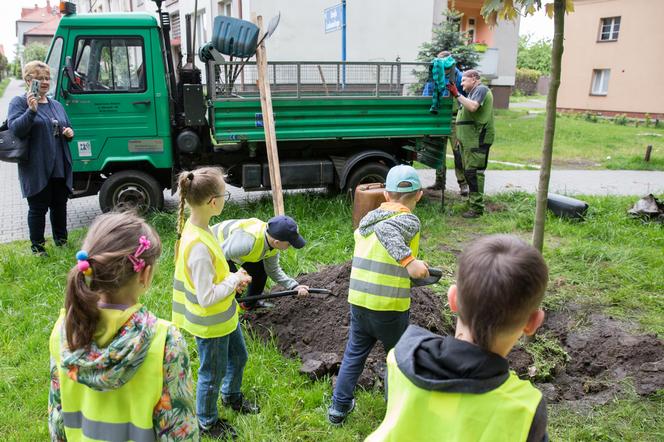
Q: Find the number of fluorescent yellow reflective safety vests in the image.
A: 5